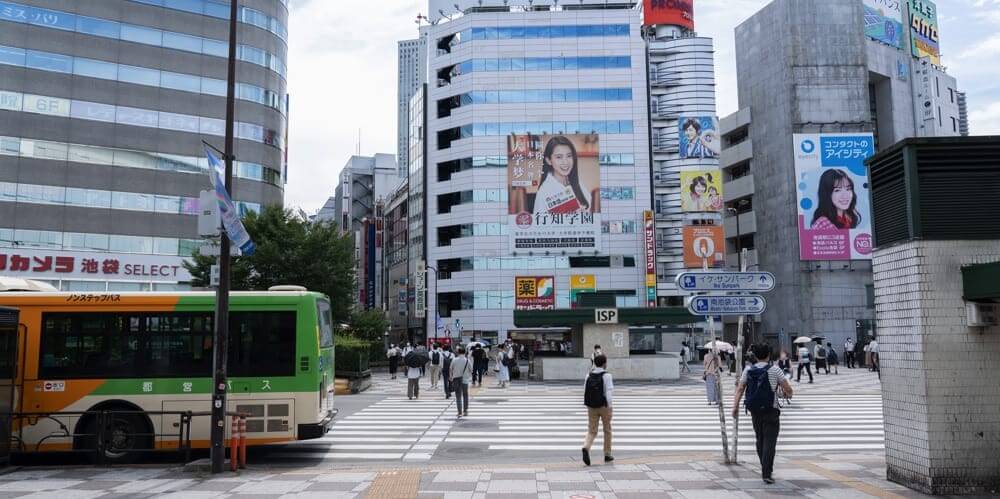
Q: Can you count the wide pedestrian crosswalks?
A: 1